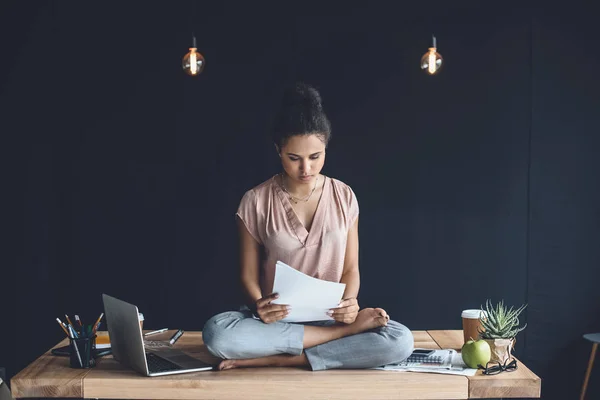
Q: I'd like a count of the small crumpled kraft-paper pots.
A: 1